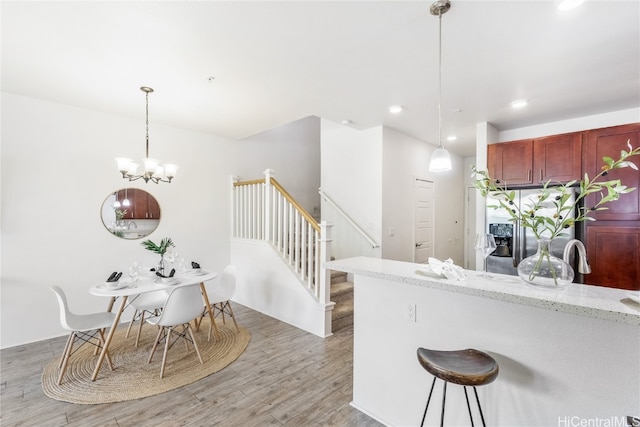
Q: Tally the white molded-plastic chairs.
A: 4